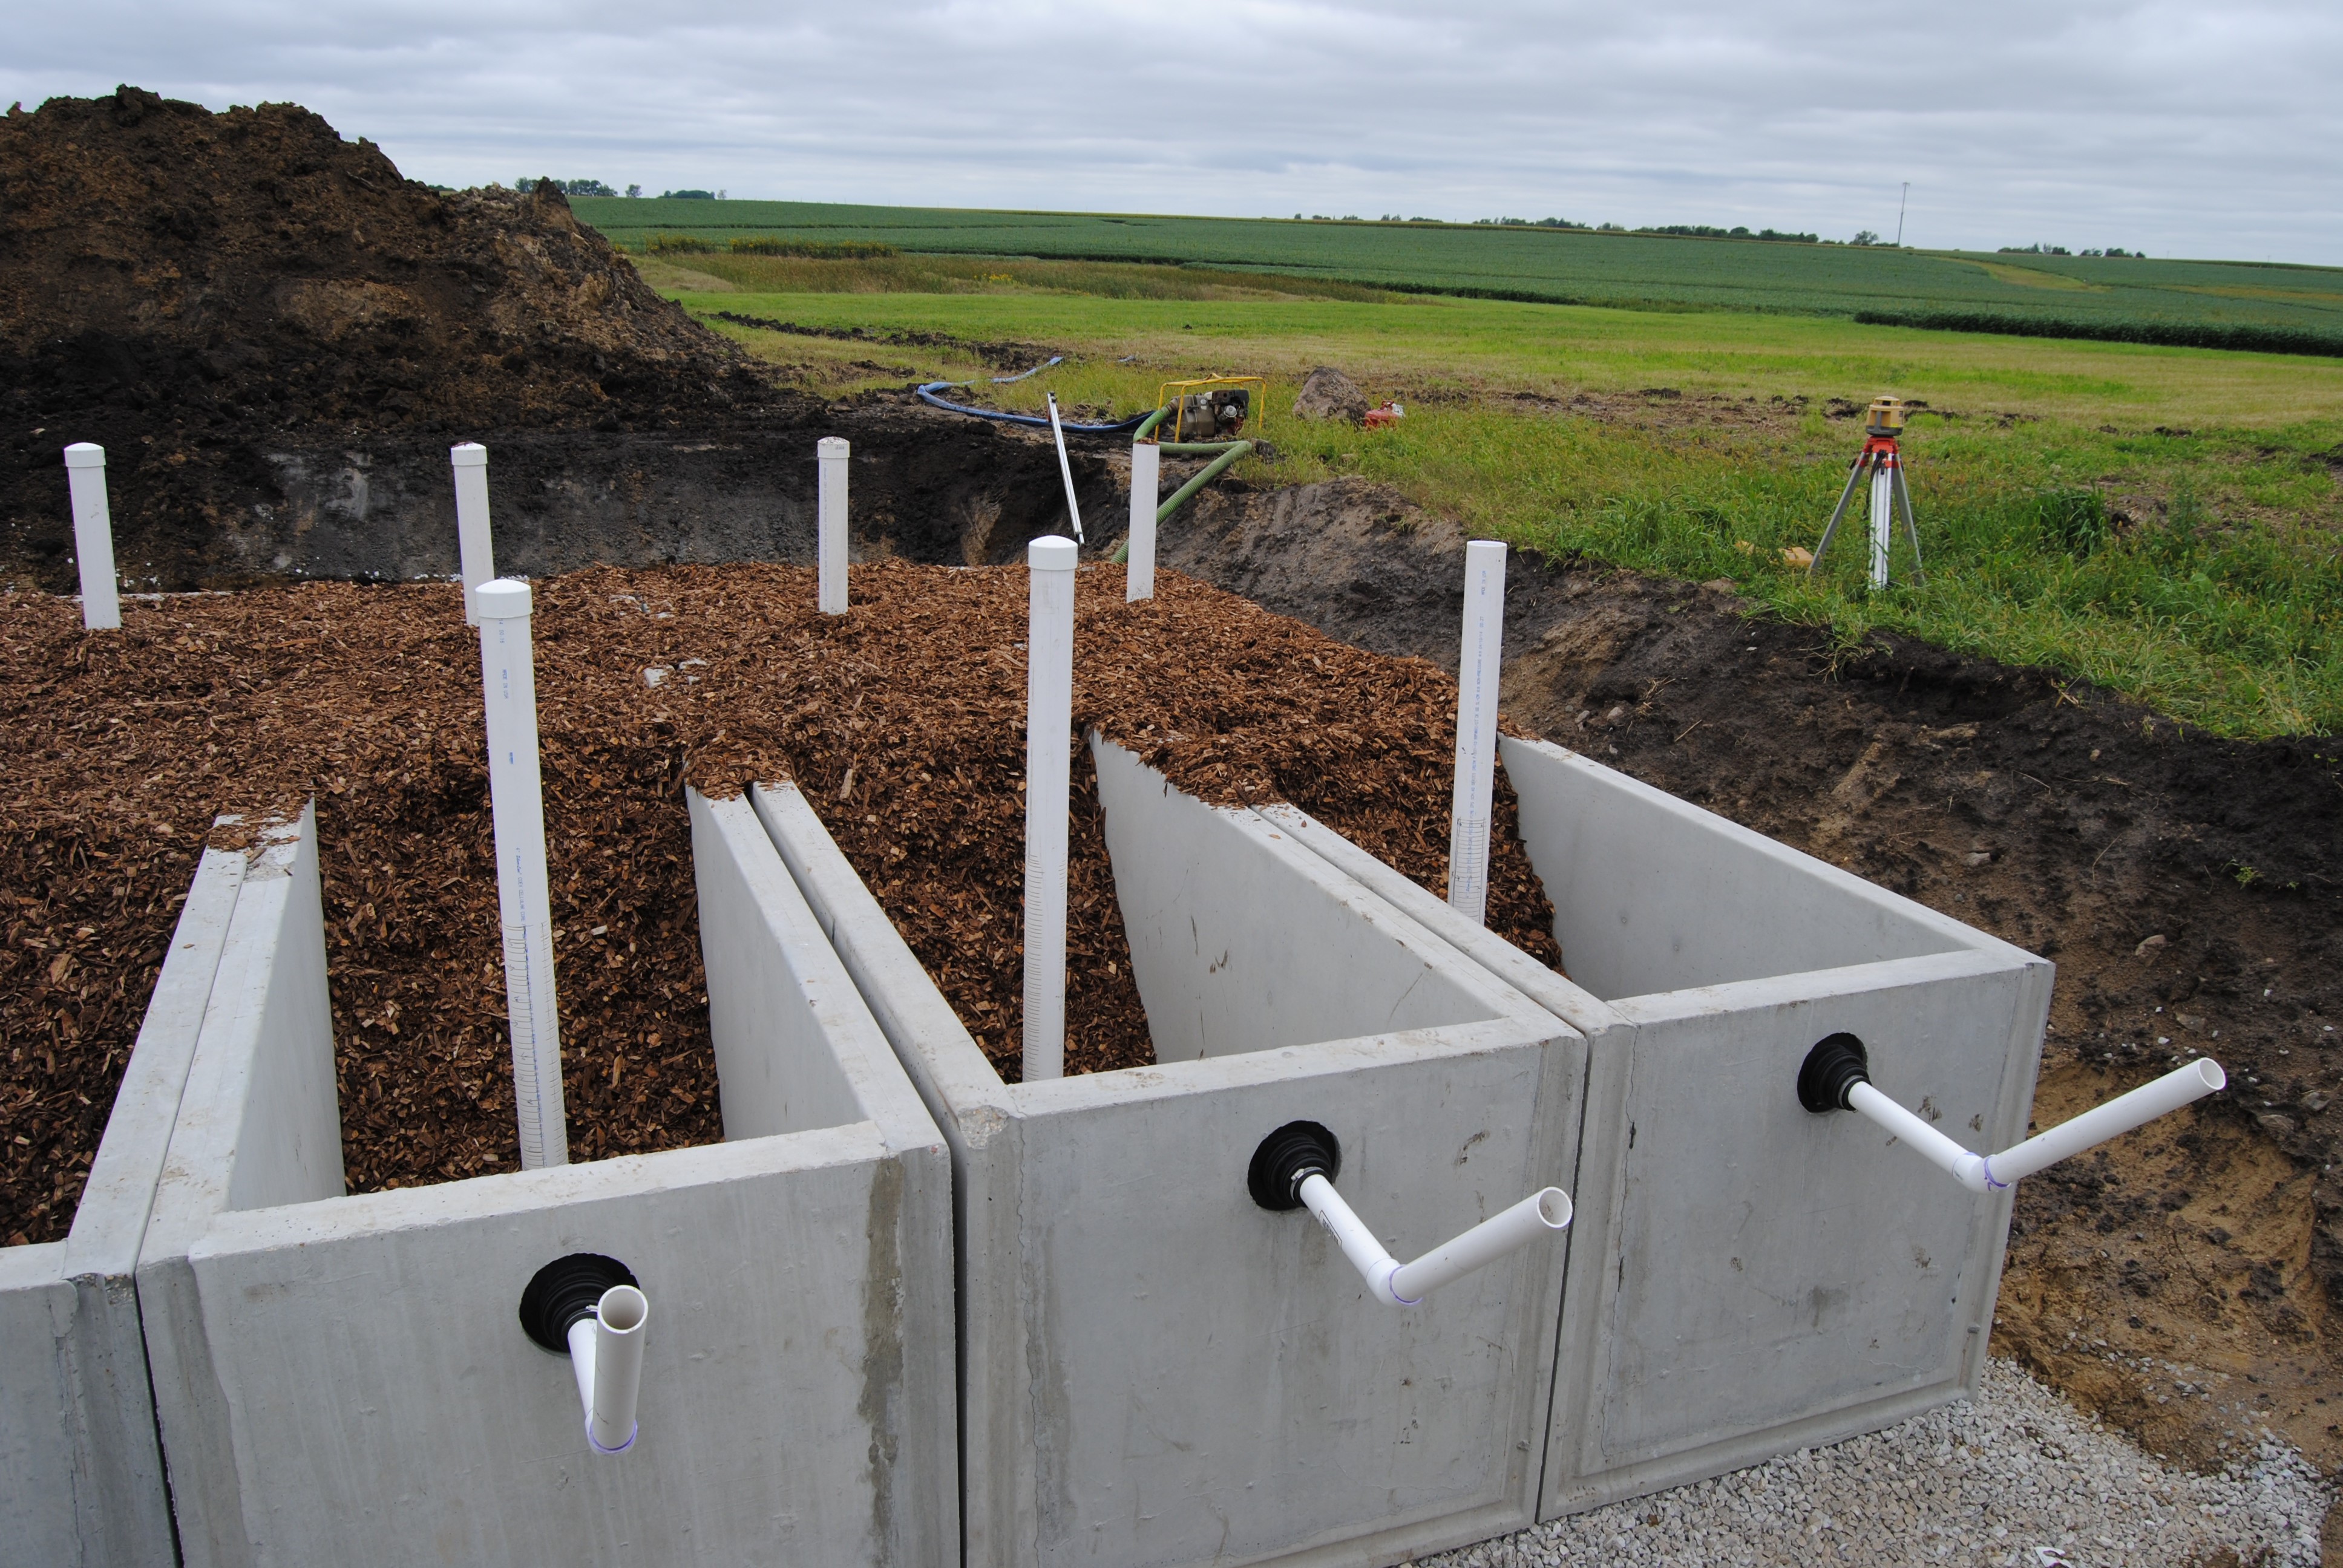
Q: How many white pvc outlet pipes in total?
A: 3